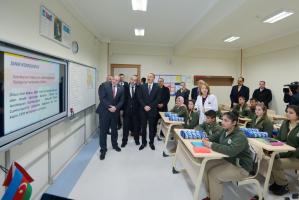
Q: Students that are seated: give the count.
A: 8